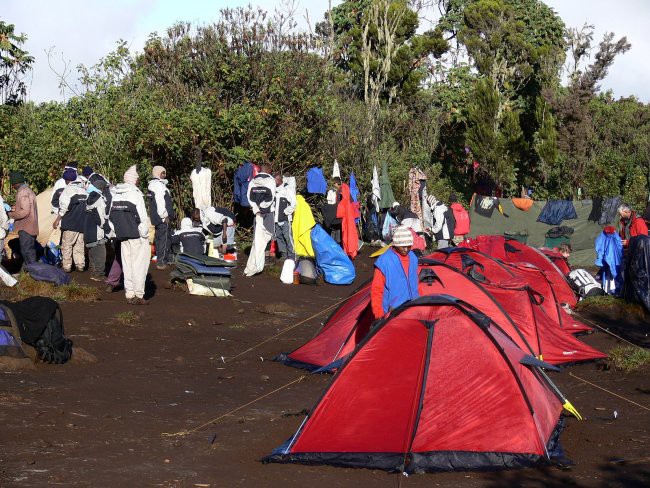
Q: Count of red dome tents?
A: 4